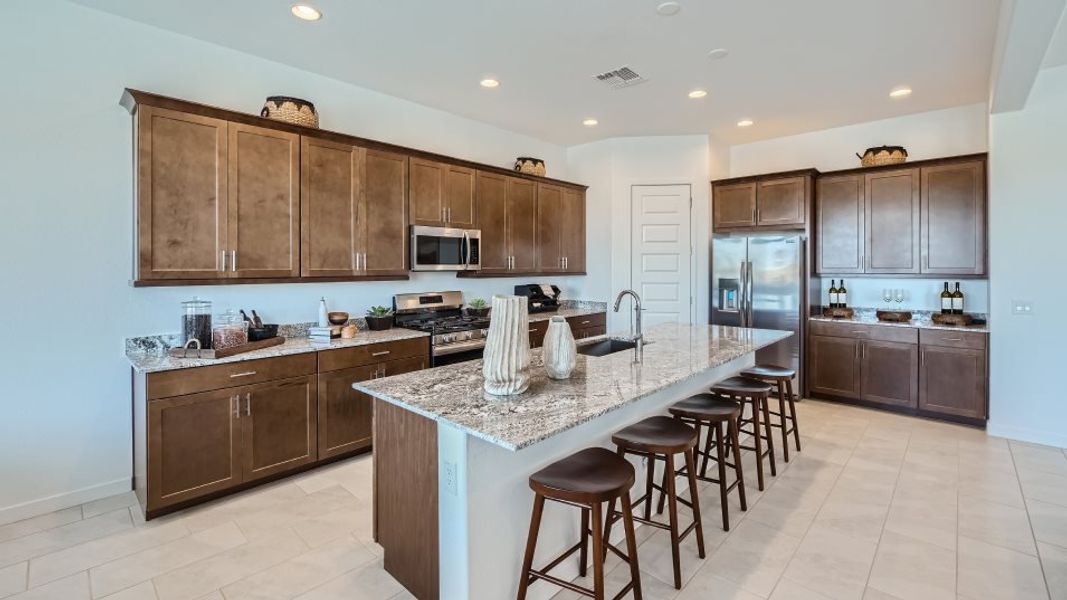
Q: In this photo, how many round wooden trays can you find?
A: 3